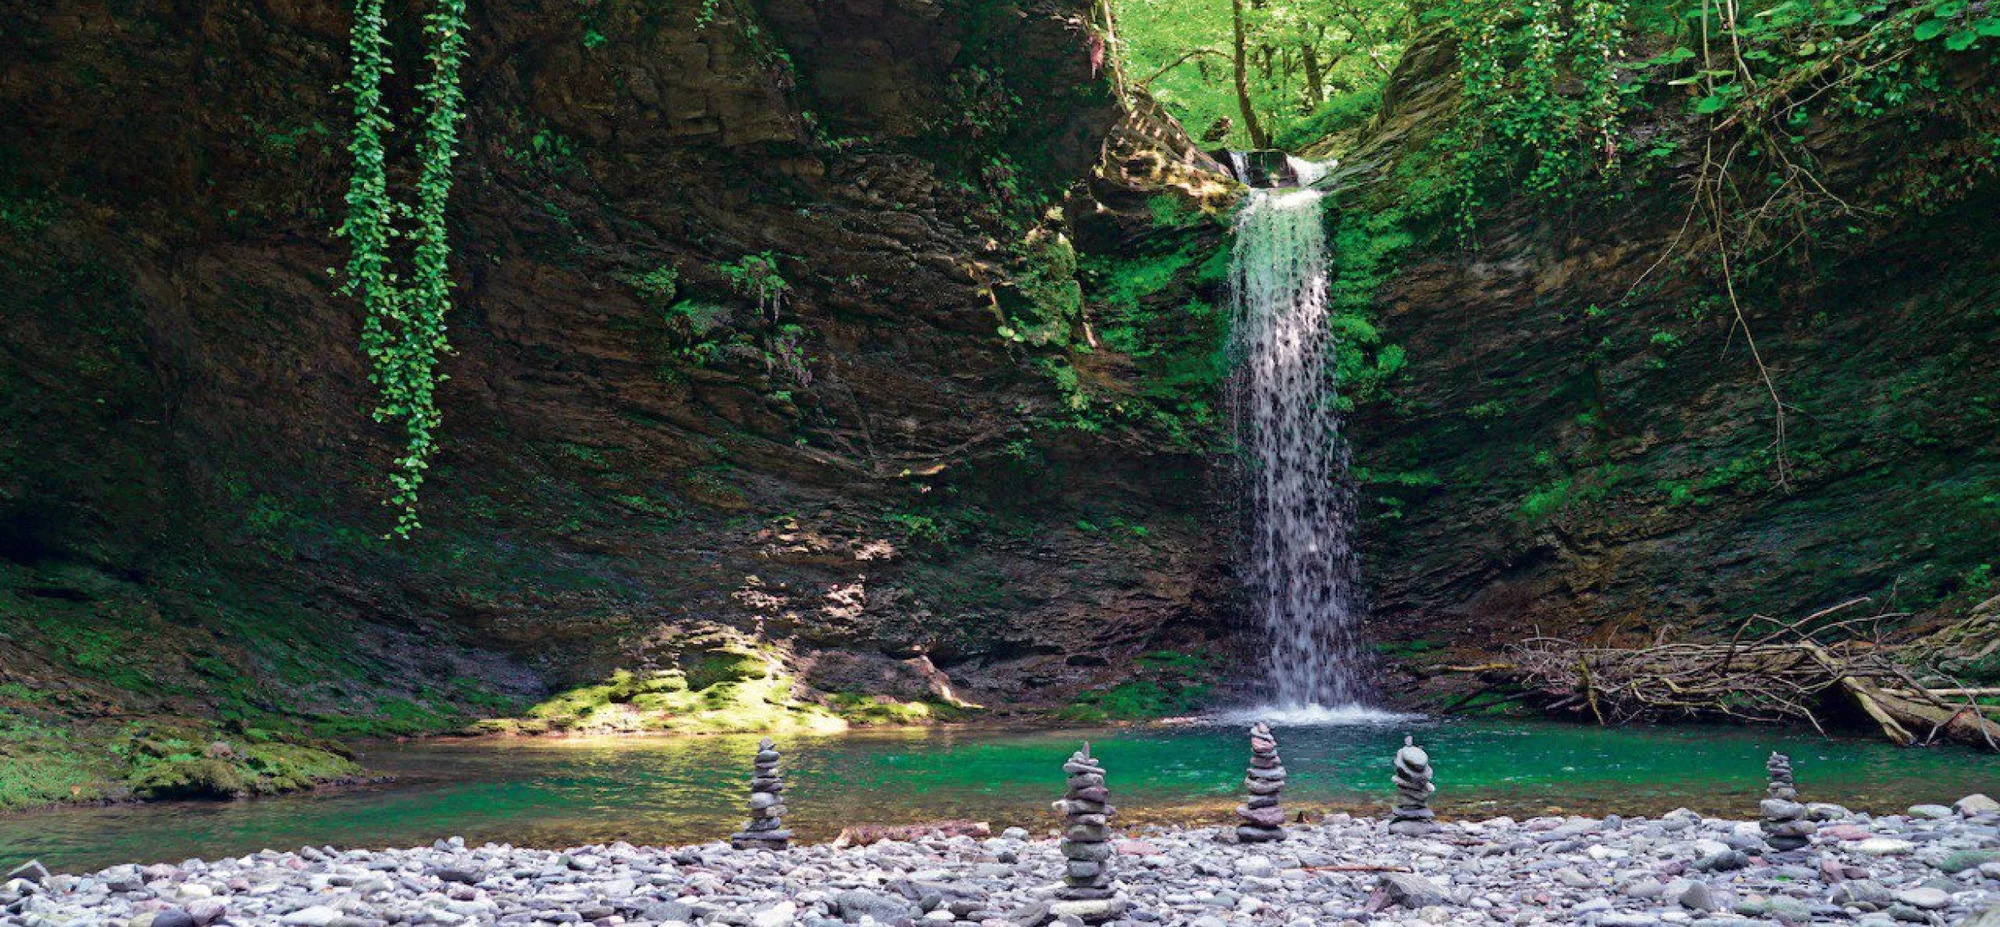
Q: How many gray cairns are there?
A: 5